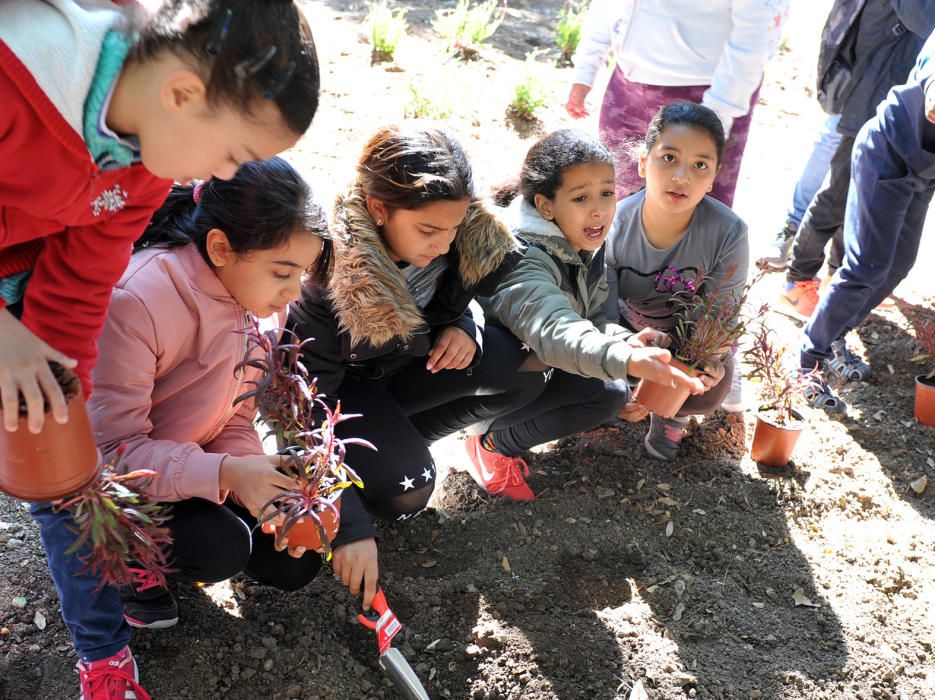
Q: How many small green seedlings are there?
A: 5